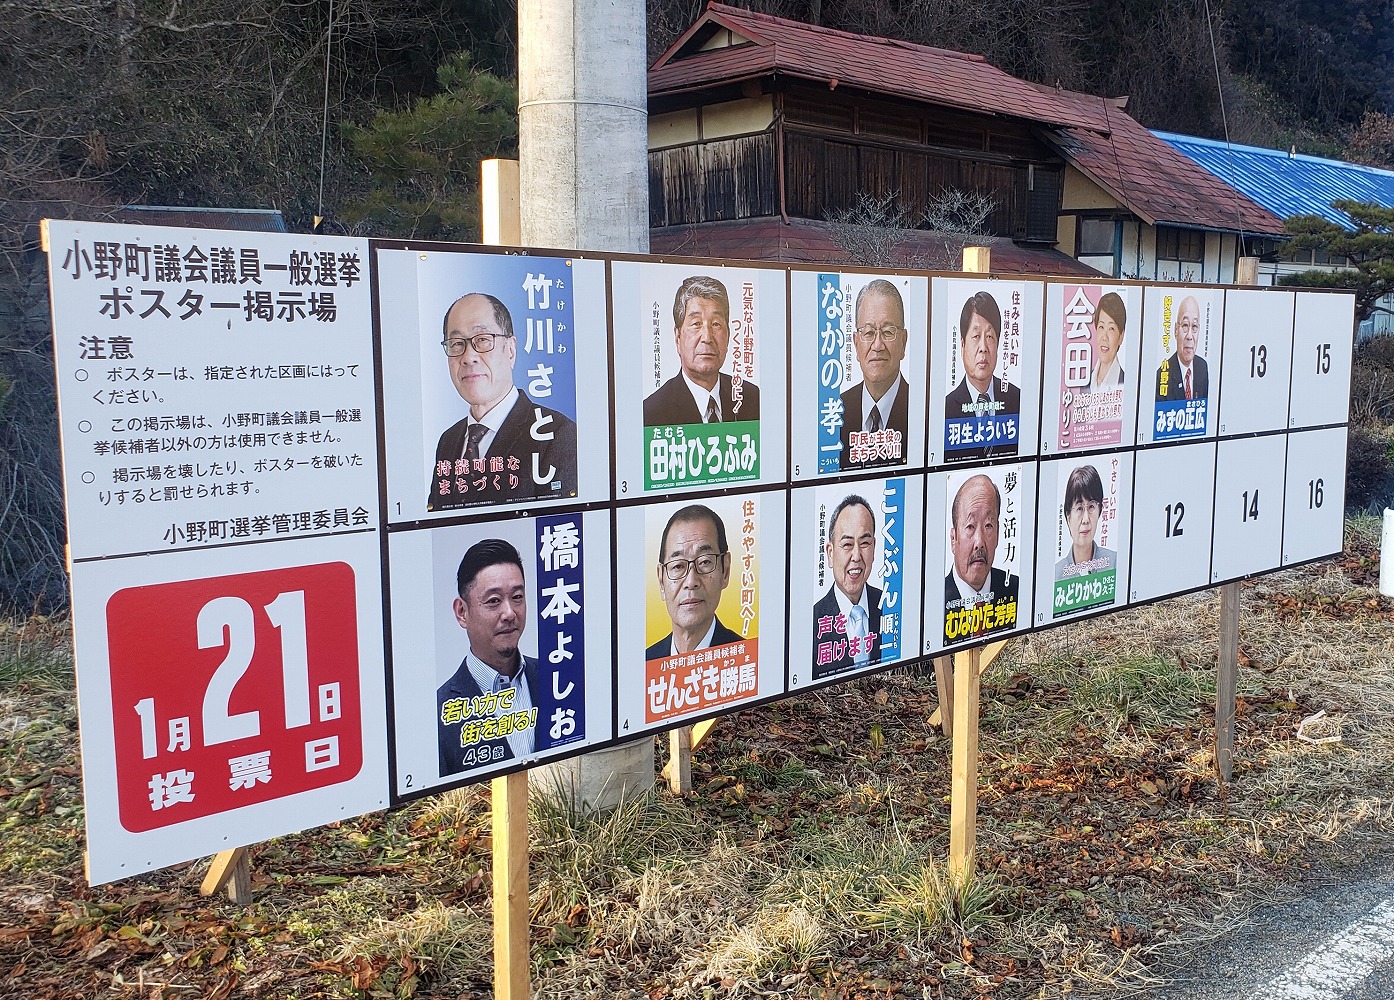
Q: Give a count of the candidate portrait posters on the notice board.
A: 11